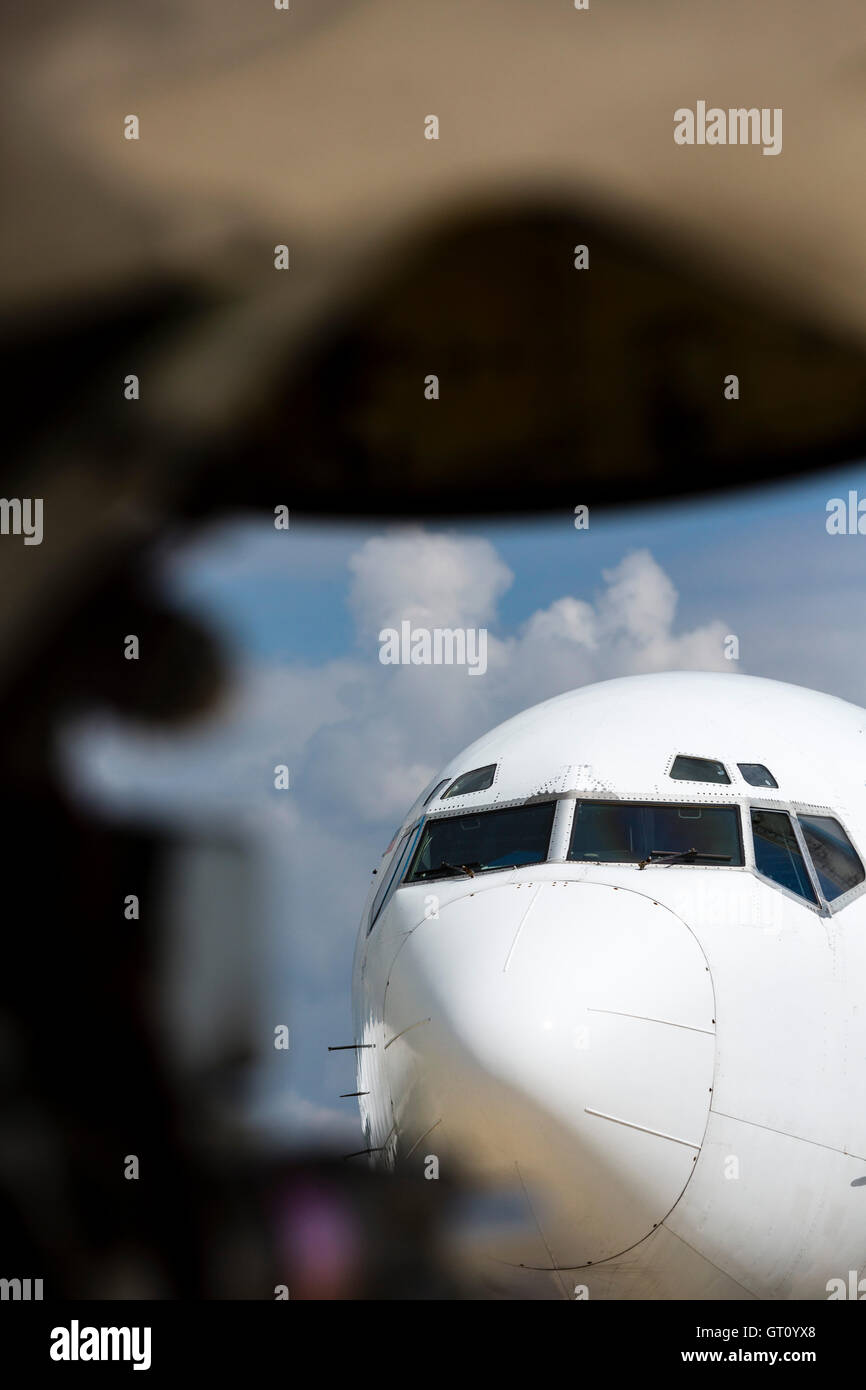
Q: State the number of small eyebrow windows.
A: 4